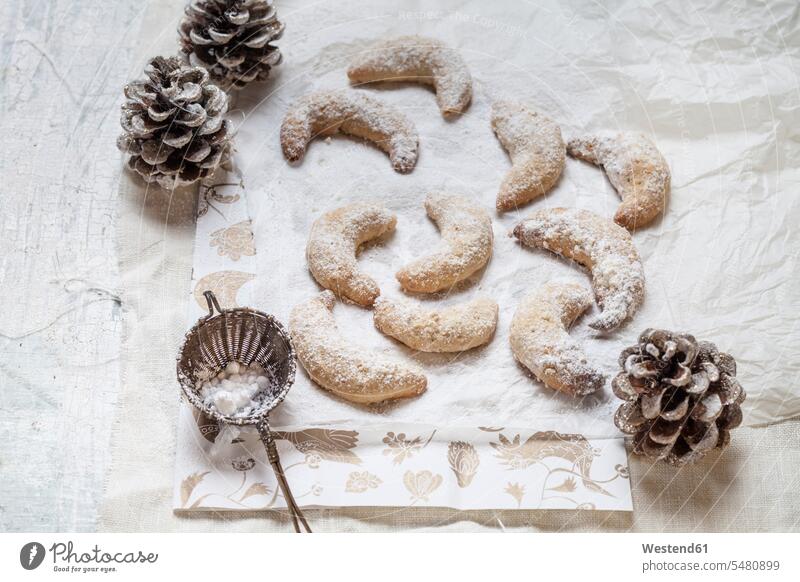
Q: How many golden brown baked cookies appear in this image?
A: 10